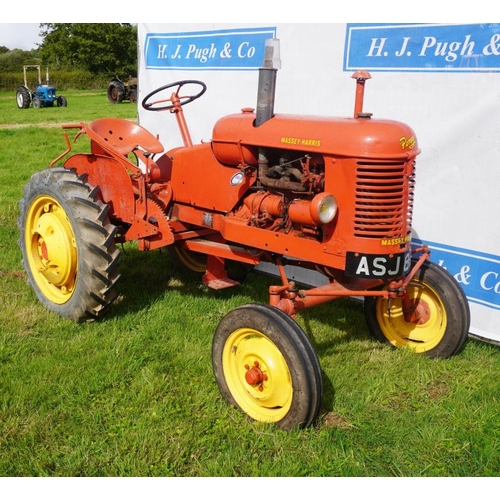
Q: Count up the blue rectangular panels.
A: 3